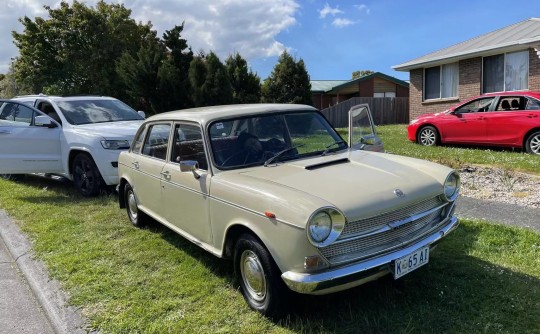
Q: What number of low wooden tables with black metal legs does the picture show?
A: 0